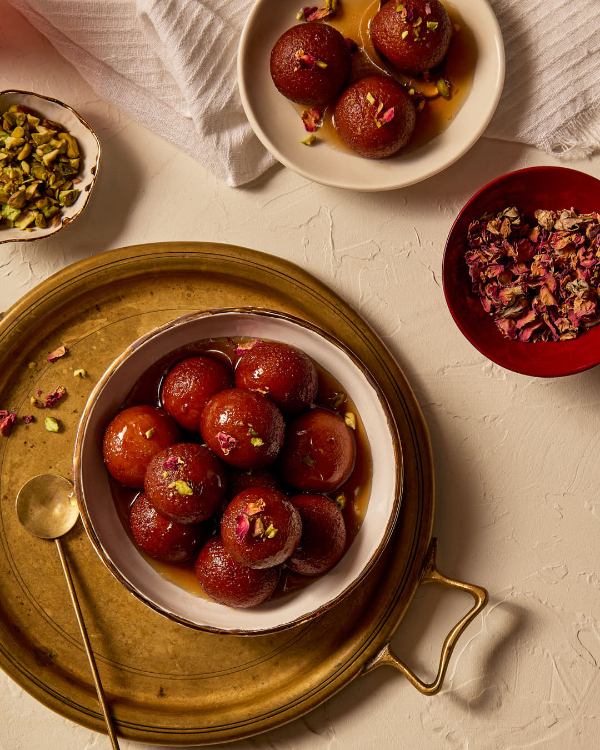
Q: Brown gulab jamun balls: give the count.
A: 14